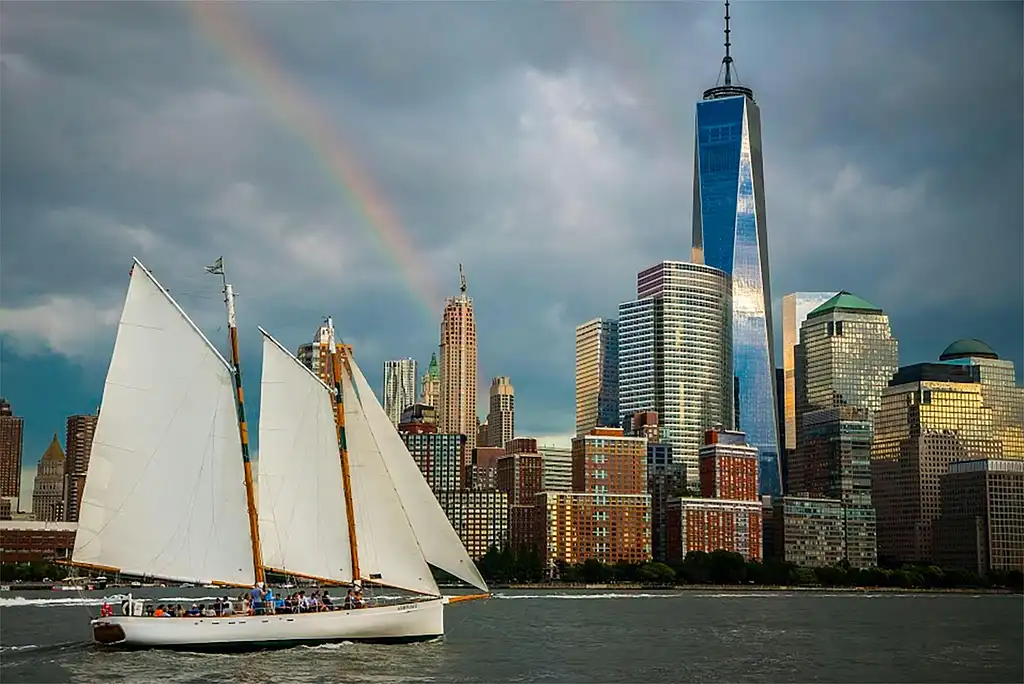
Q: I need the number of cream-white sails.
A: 4